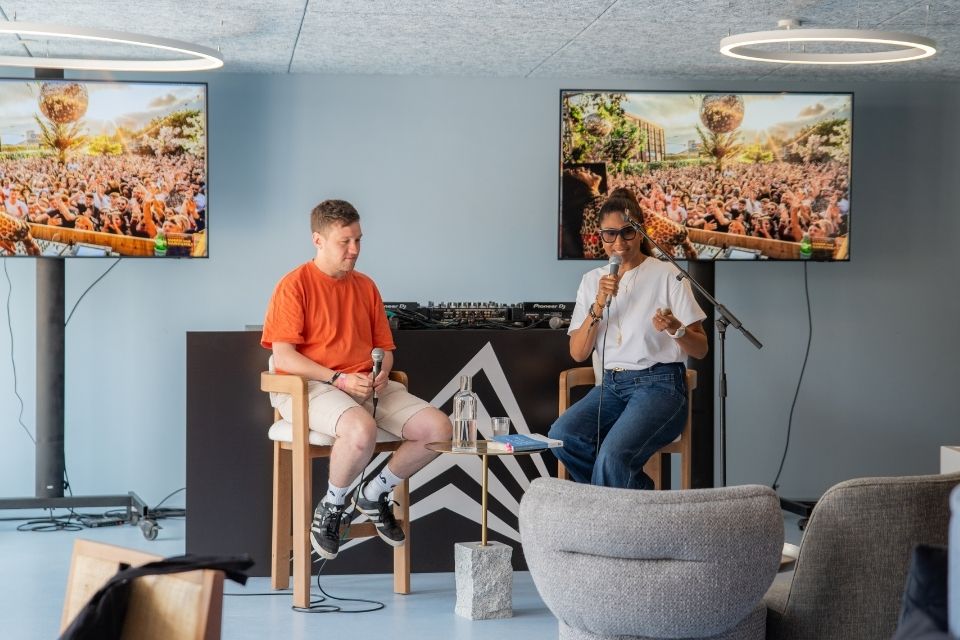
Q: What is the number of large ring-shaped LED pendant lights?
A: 2